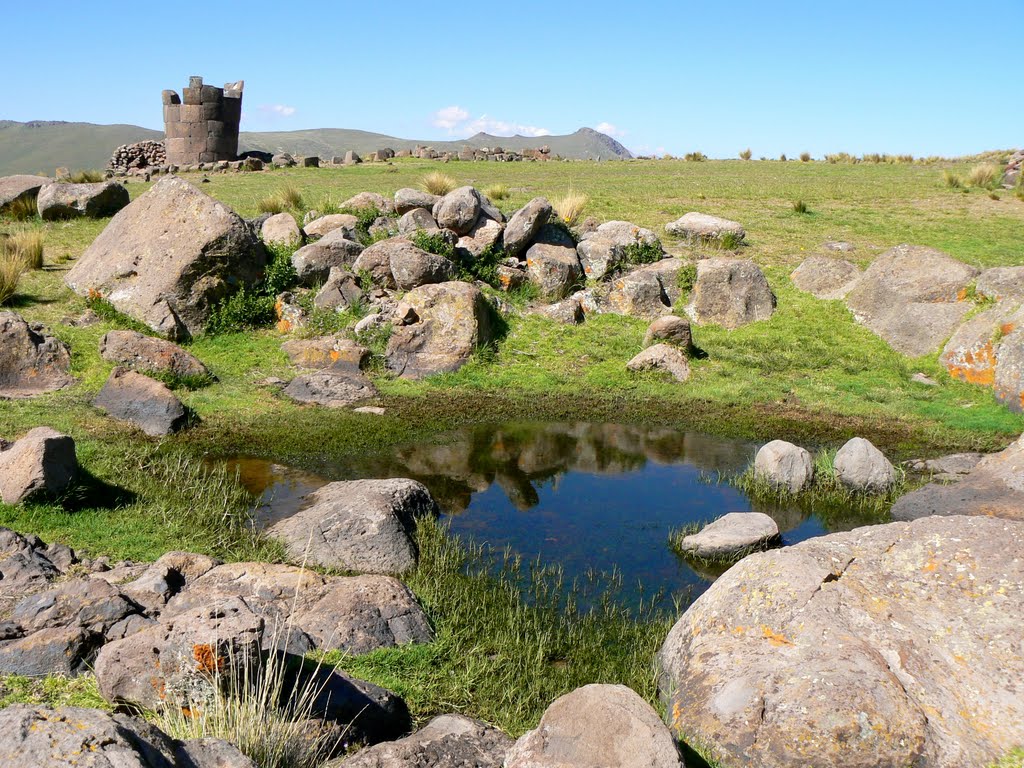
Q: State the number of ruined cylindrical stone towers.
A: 1